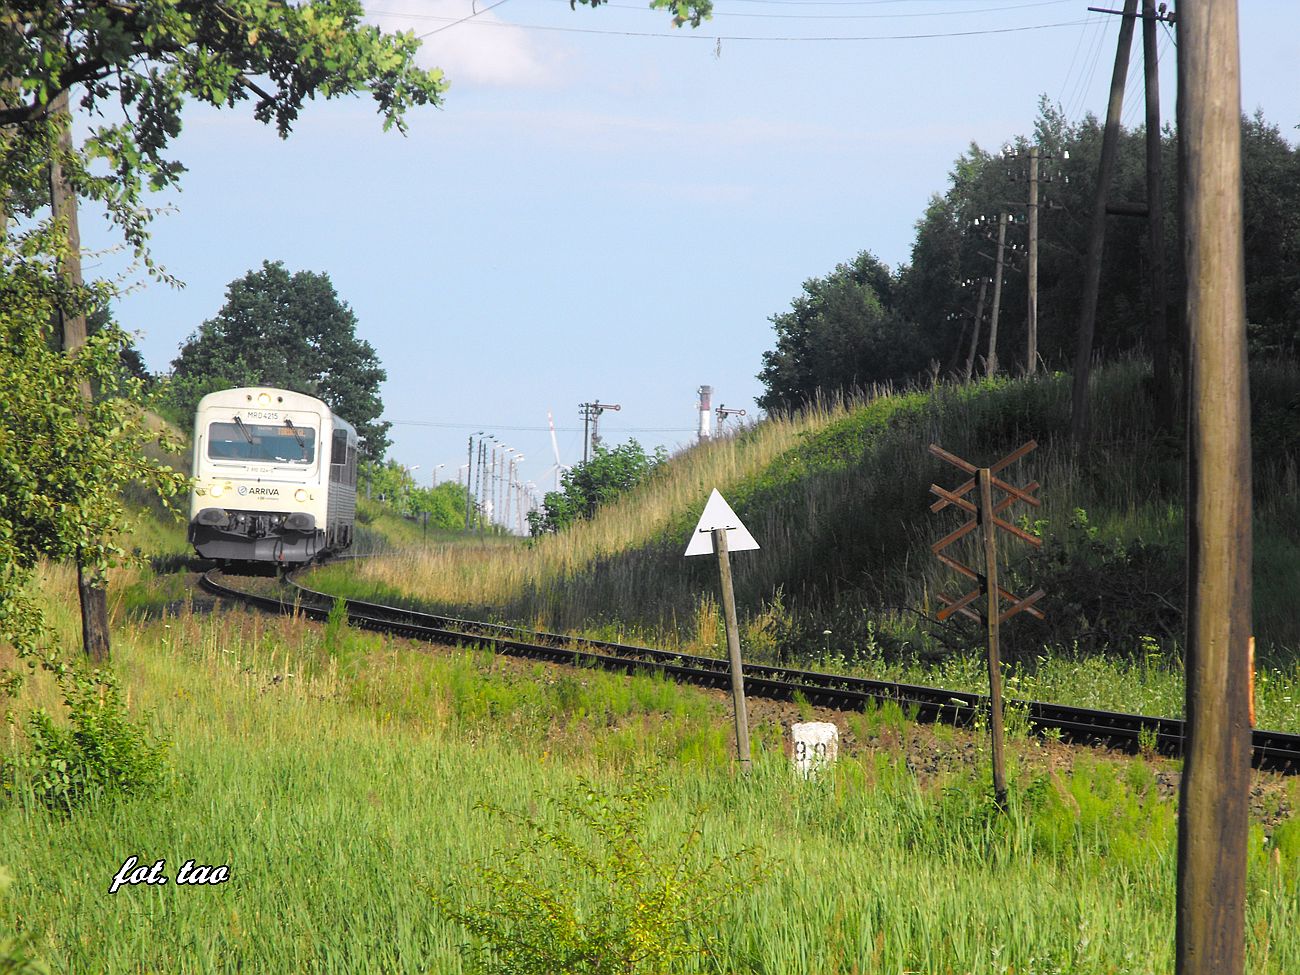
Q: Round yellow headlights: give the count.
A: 3